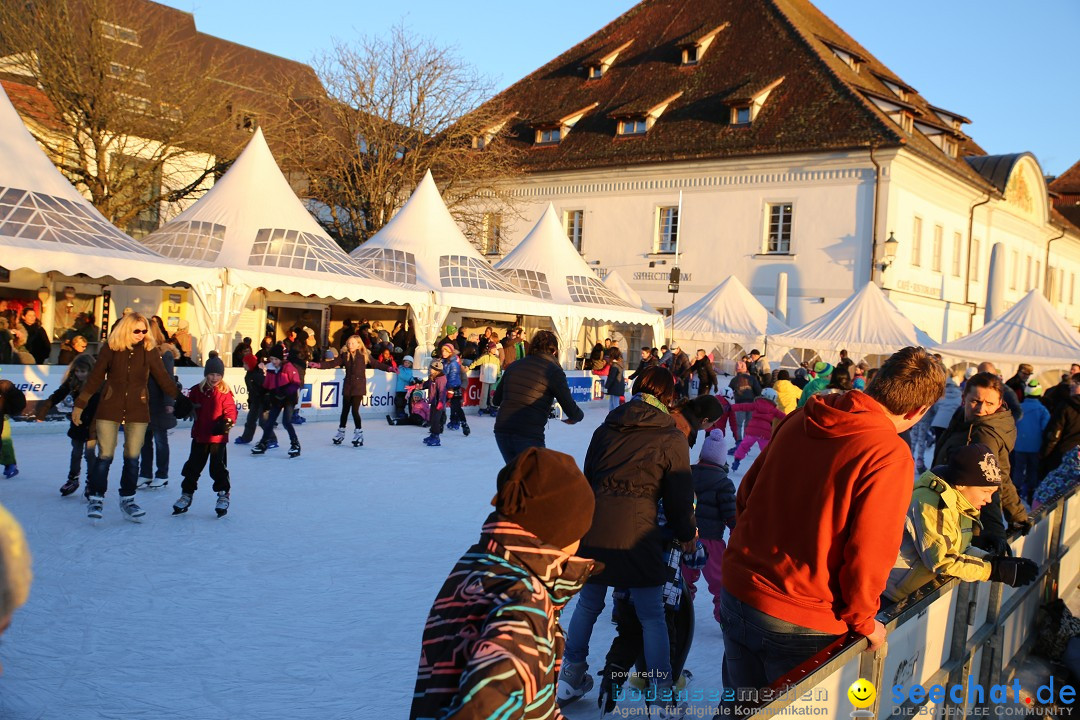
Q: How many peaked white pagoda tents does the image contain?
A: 8